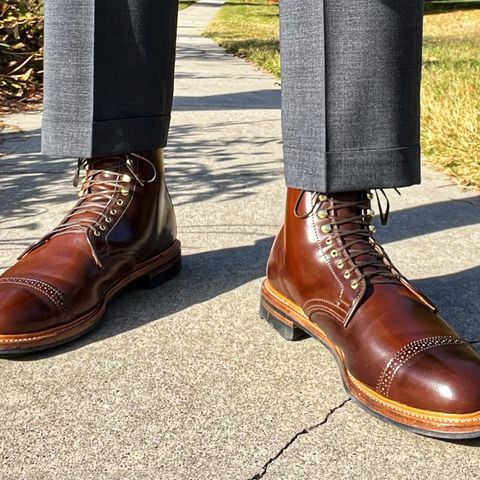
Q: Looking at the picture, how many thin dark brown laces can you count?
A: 2